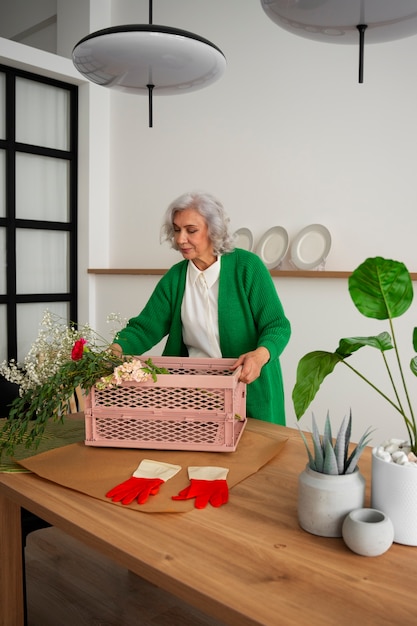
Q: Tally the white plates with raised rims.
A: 3